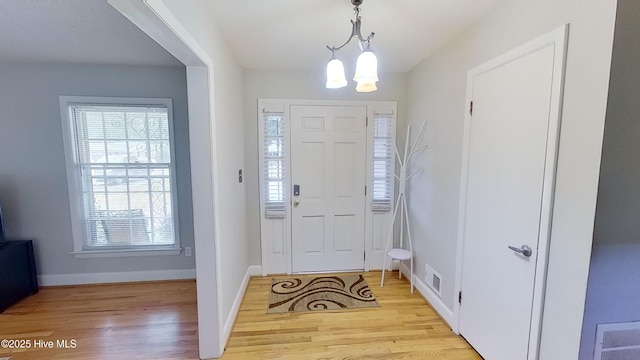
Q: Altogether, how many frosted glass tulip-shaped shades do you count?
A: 3